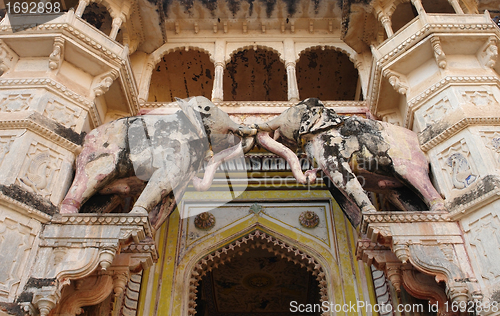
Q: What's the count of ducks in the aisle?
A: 0